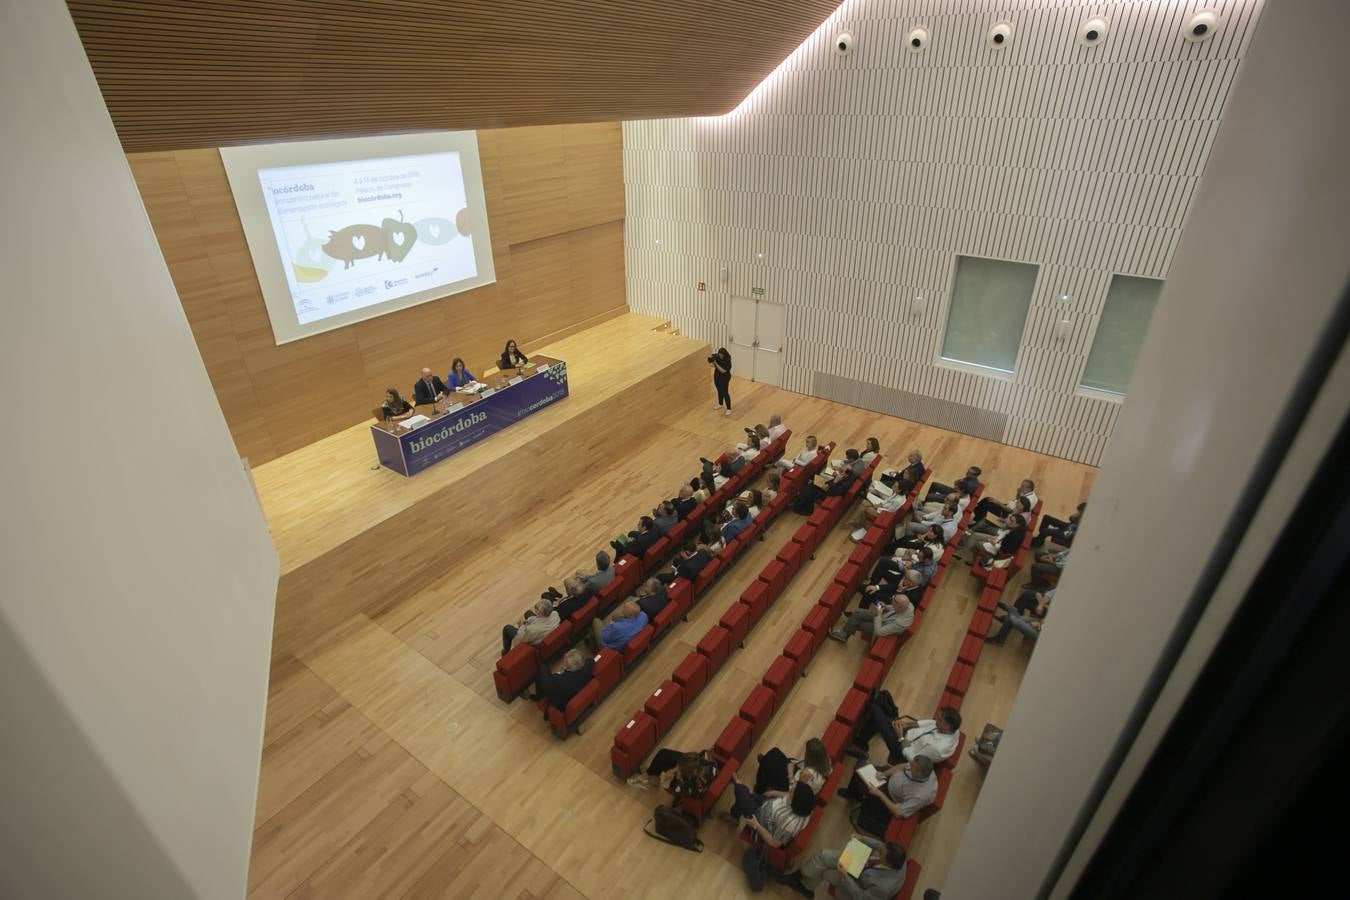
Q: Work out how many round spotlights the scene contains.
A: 5